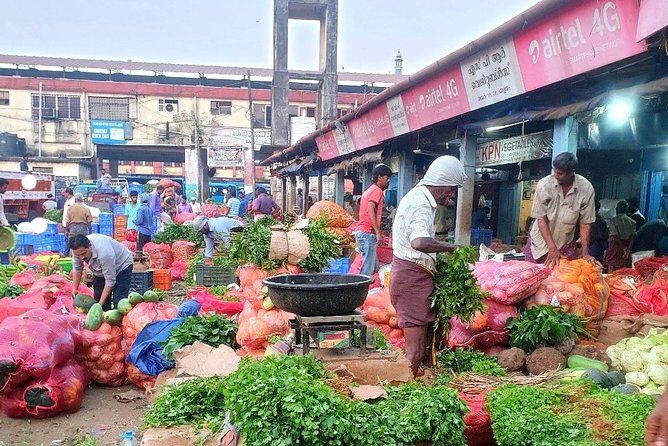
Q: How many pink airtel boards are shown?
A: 4